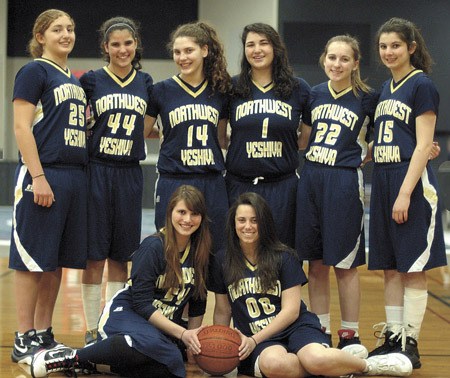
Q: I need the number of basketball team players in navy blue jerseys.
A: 8